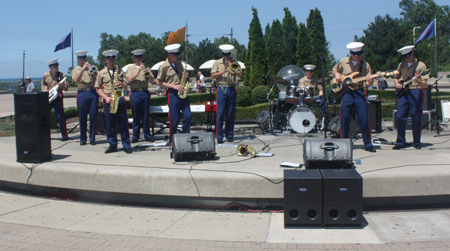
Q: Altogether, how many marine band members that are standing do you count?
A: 8